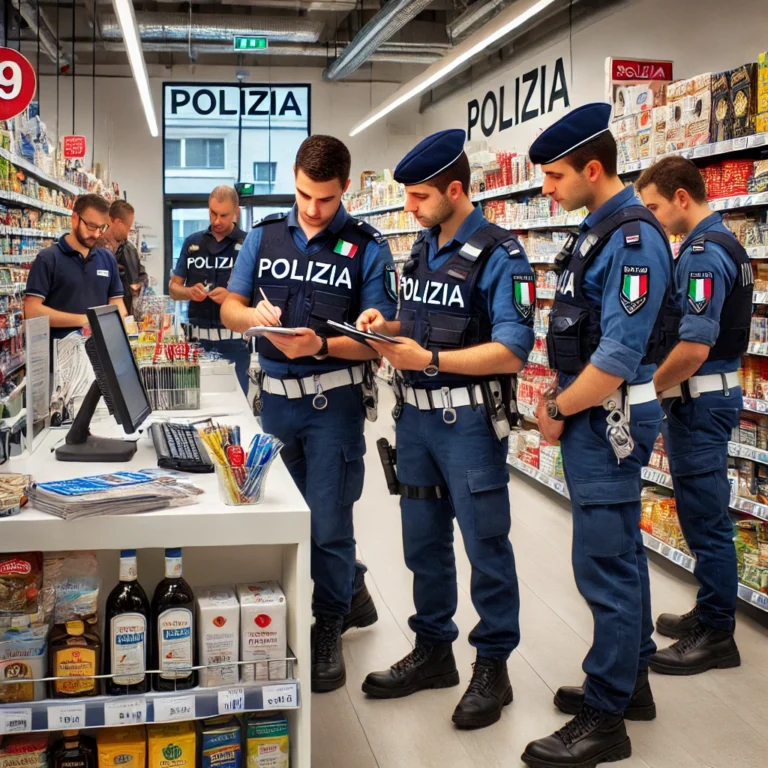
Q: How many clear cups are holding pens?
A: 1